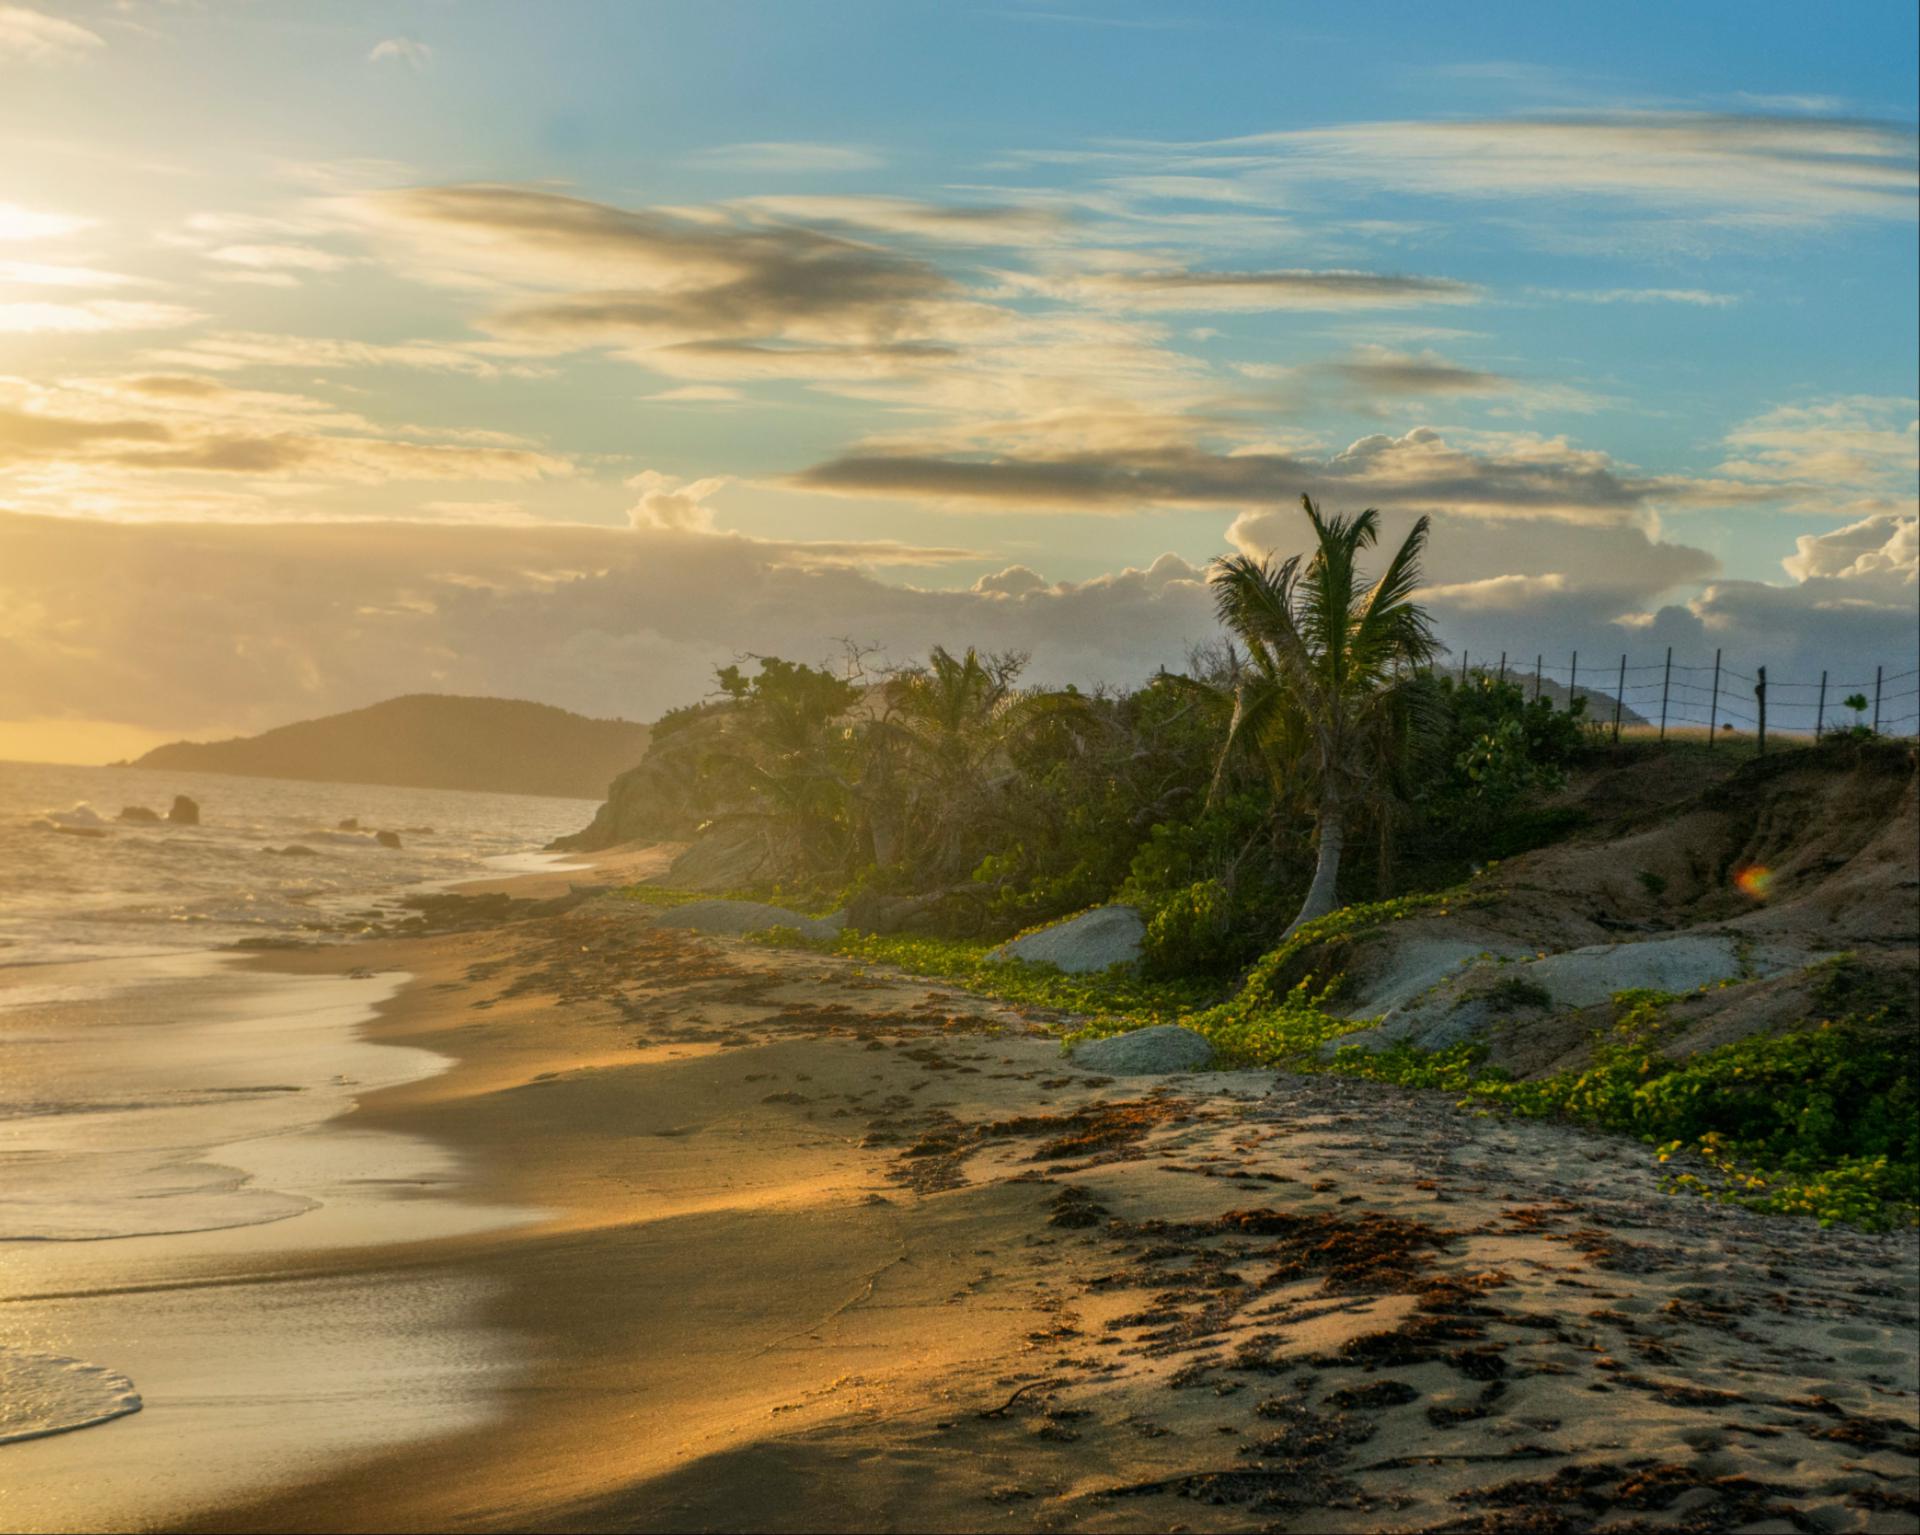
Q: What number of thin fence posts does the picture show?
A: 9